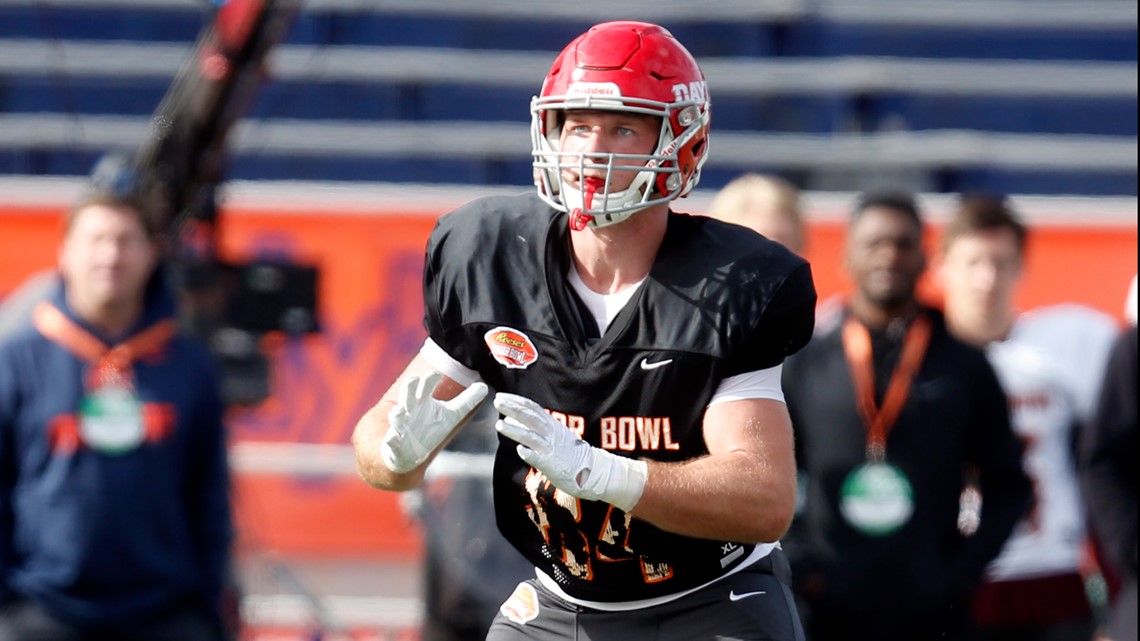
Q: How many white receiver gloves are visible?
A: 2